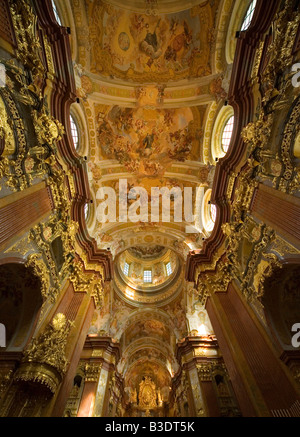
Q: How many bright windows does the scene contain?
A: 9